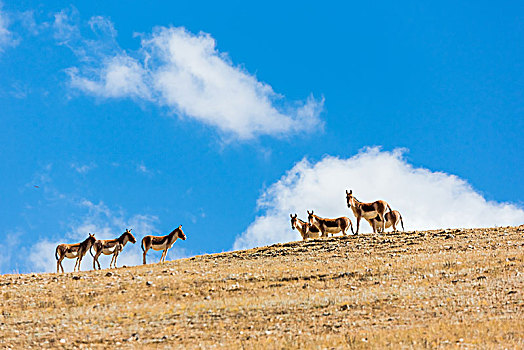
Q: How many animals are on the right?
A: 4